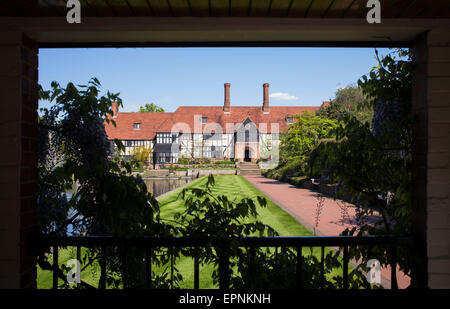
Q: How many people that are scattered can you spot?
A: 0